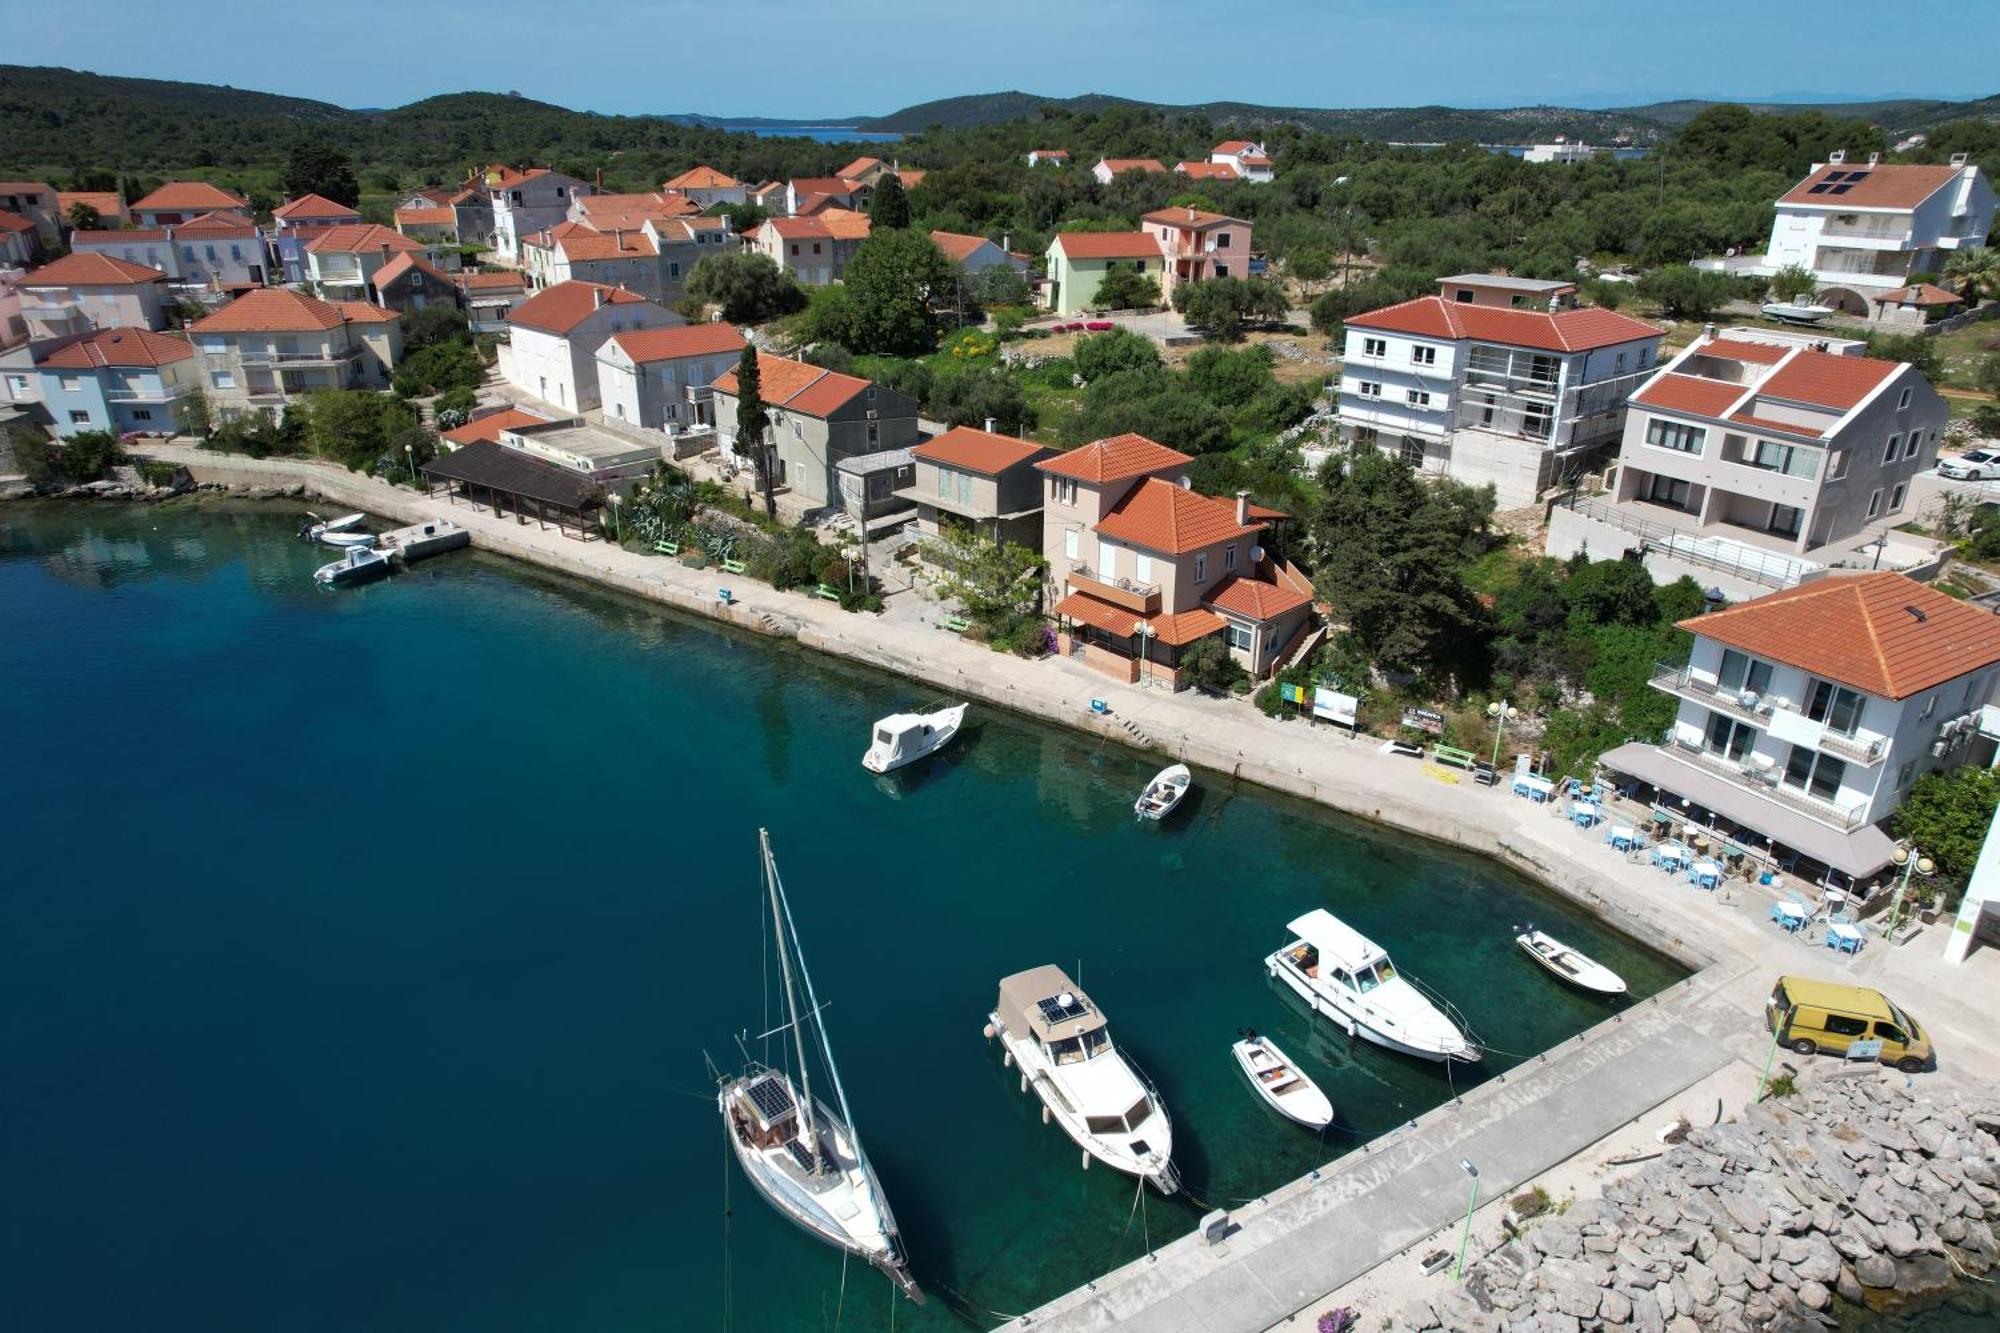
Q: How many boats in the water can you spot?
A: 10